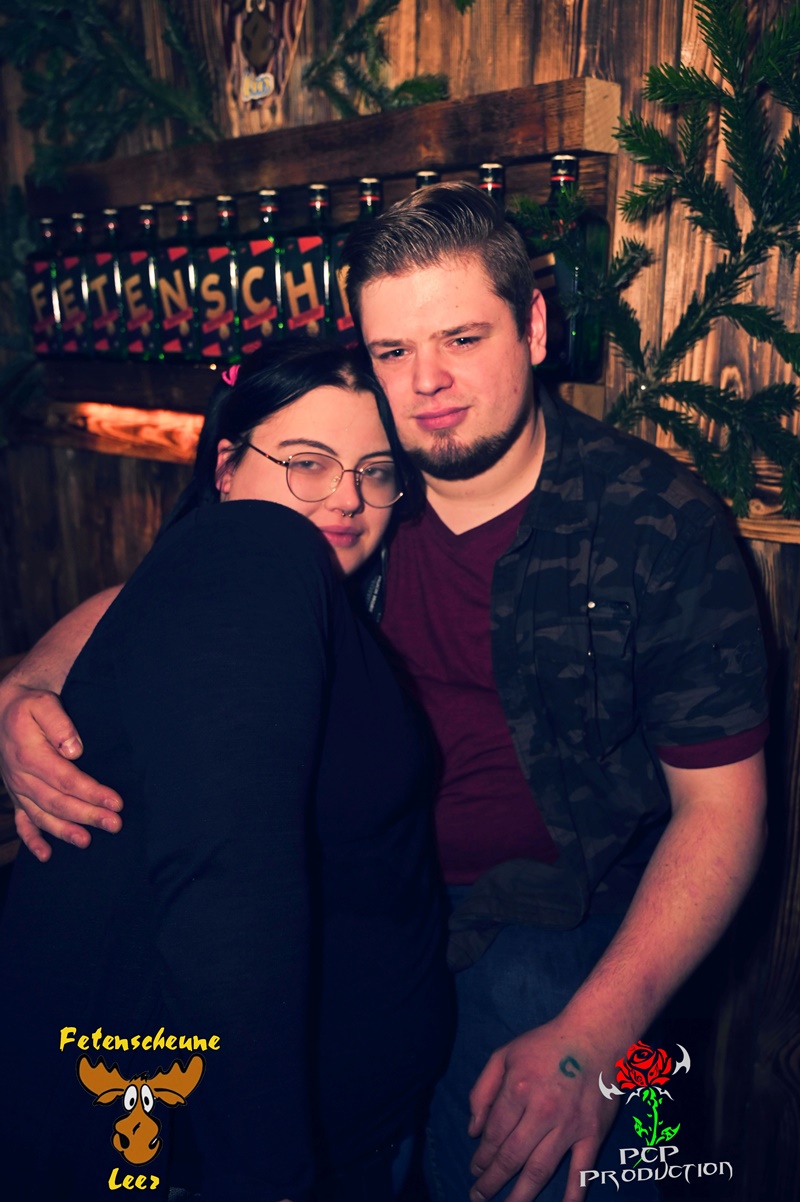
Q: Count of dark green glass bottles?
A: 12